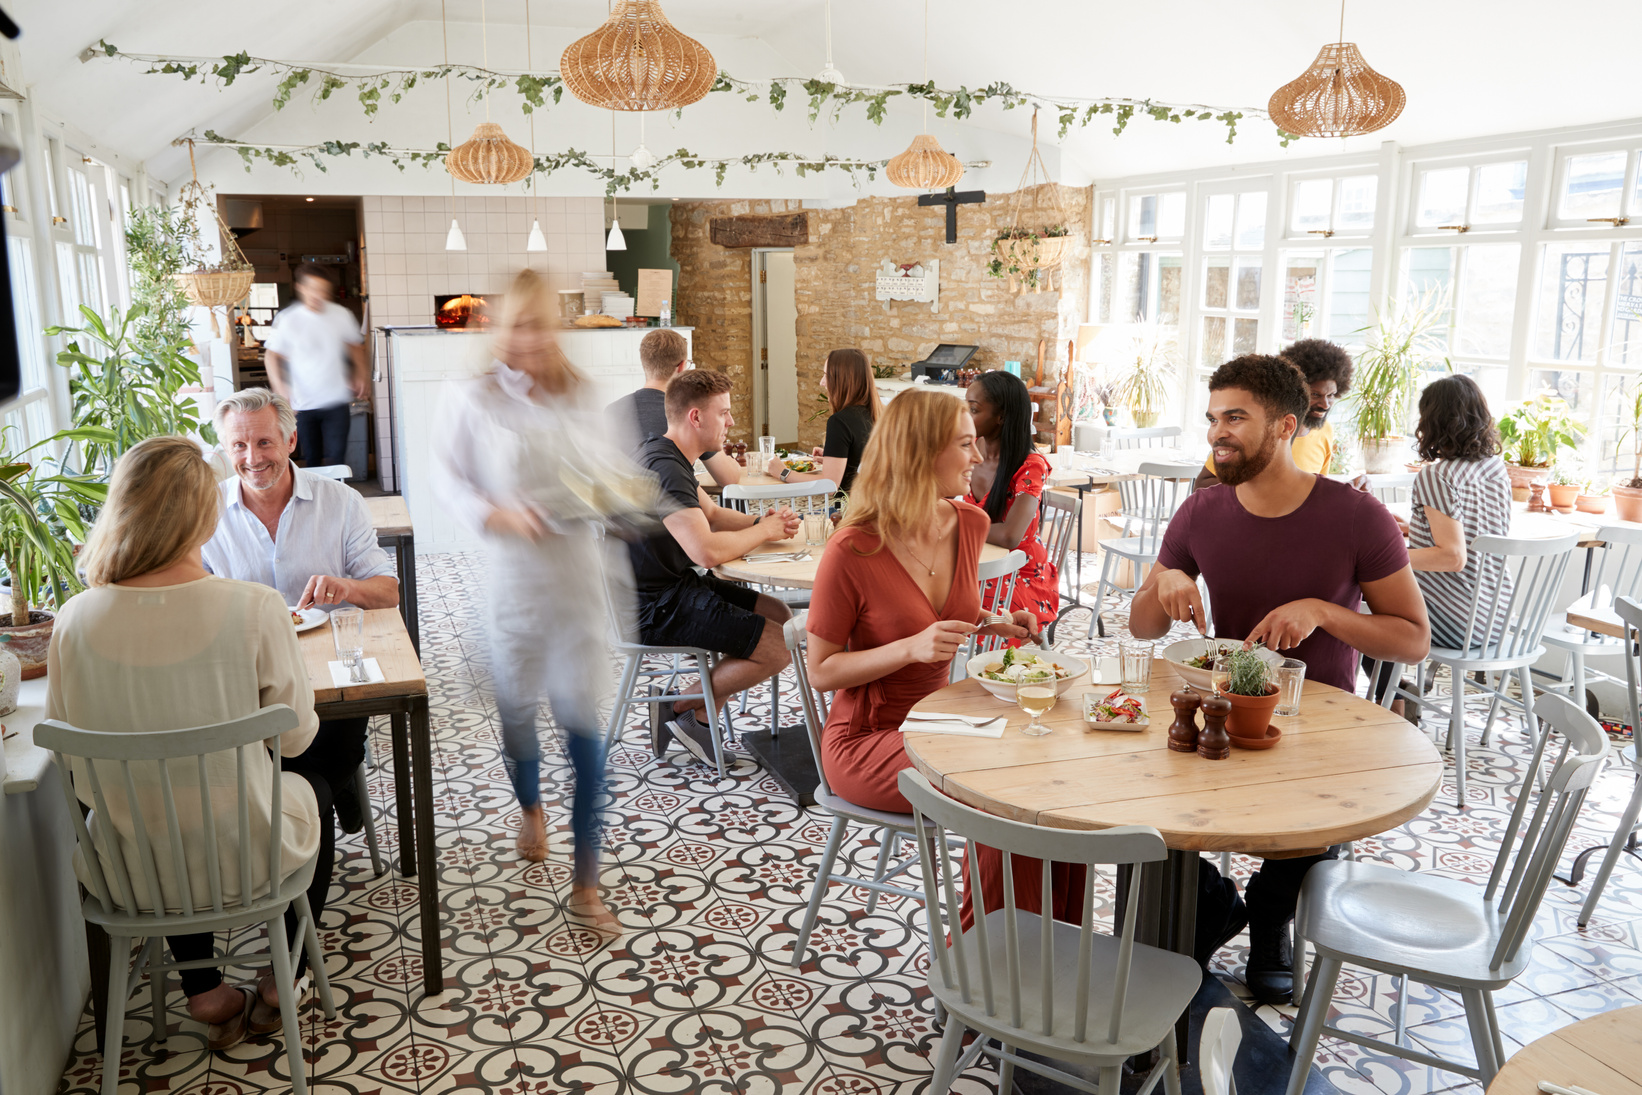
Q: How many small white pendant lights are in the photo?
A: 3